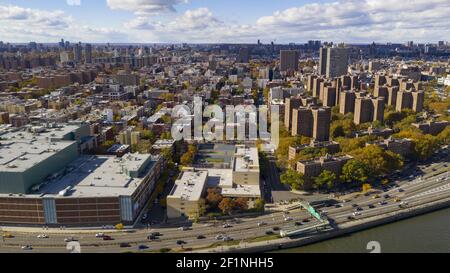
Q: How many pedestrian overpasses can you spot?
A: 1